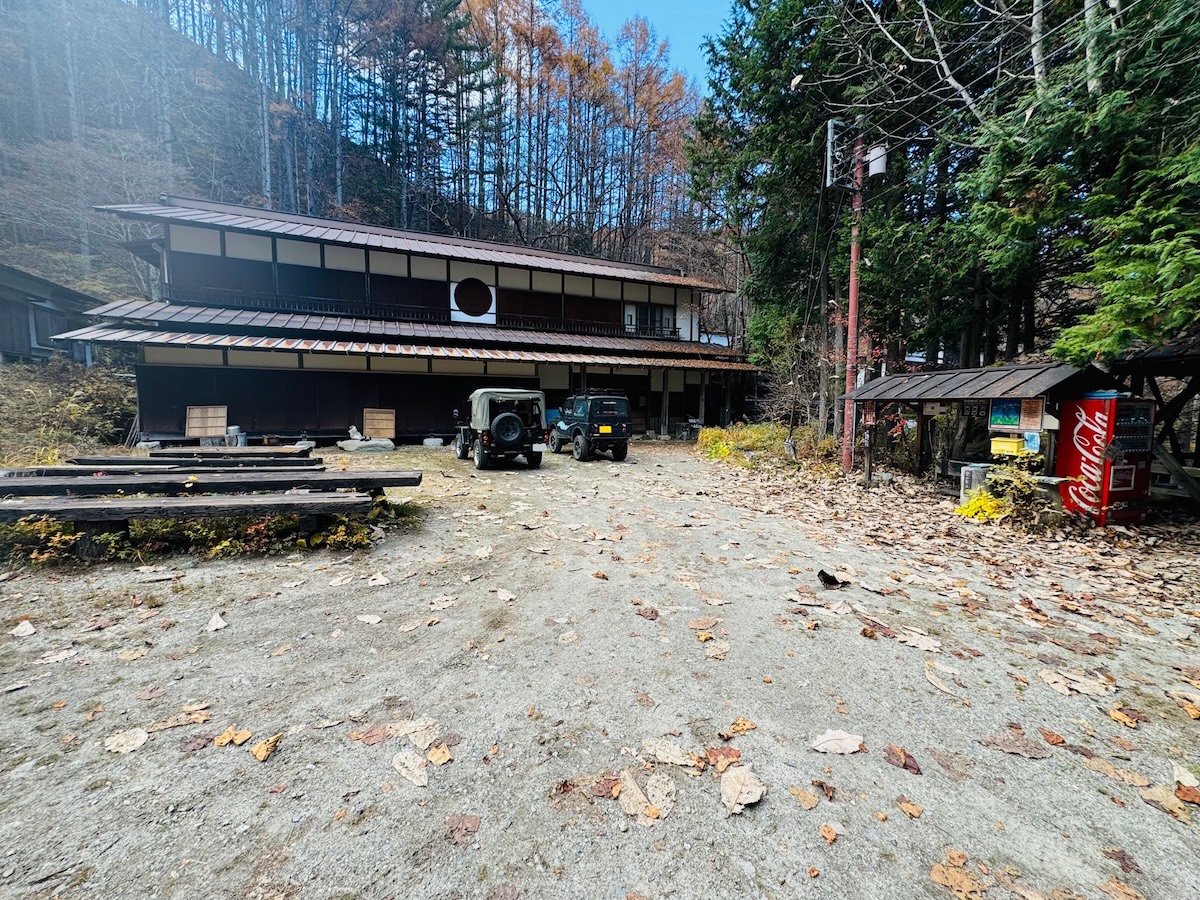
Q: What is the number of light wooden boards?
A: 2